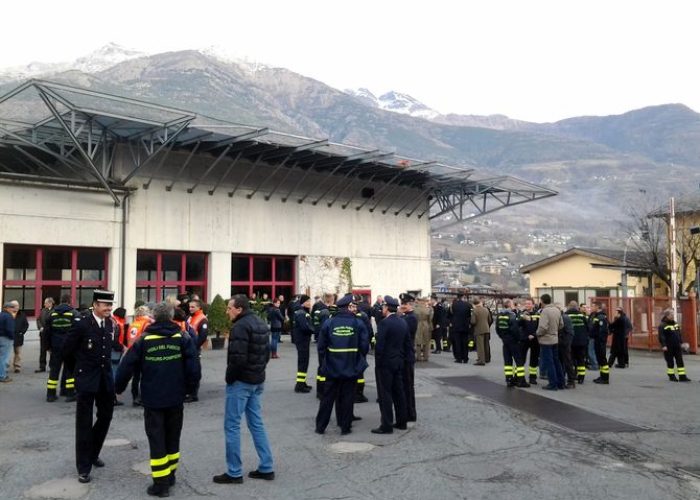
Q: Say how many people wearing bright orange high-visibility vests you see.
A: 4